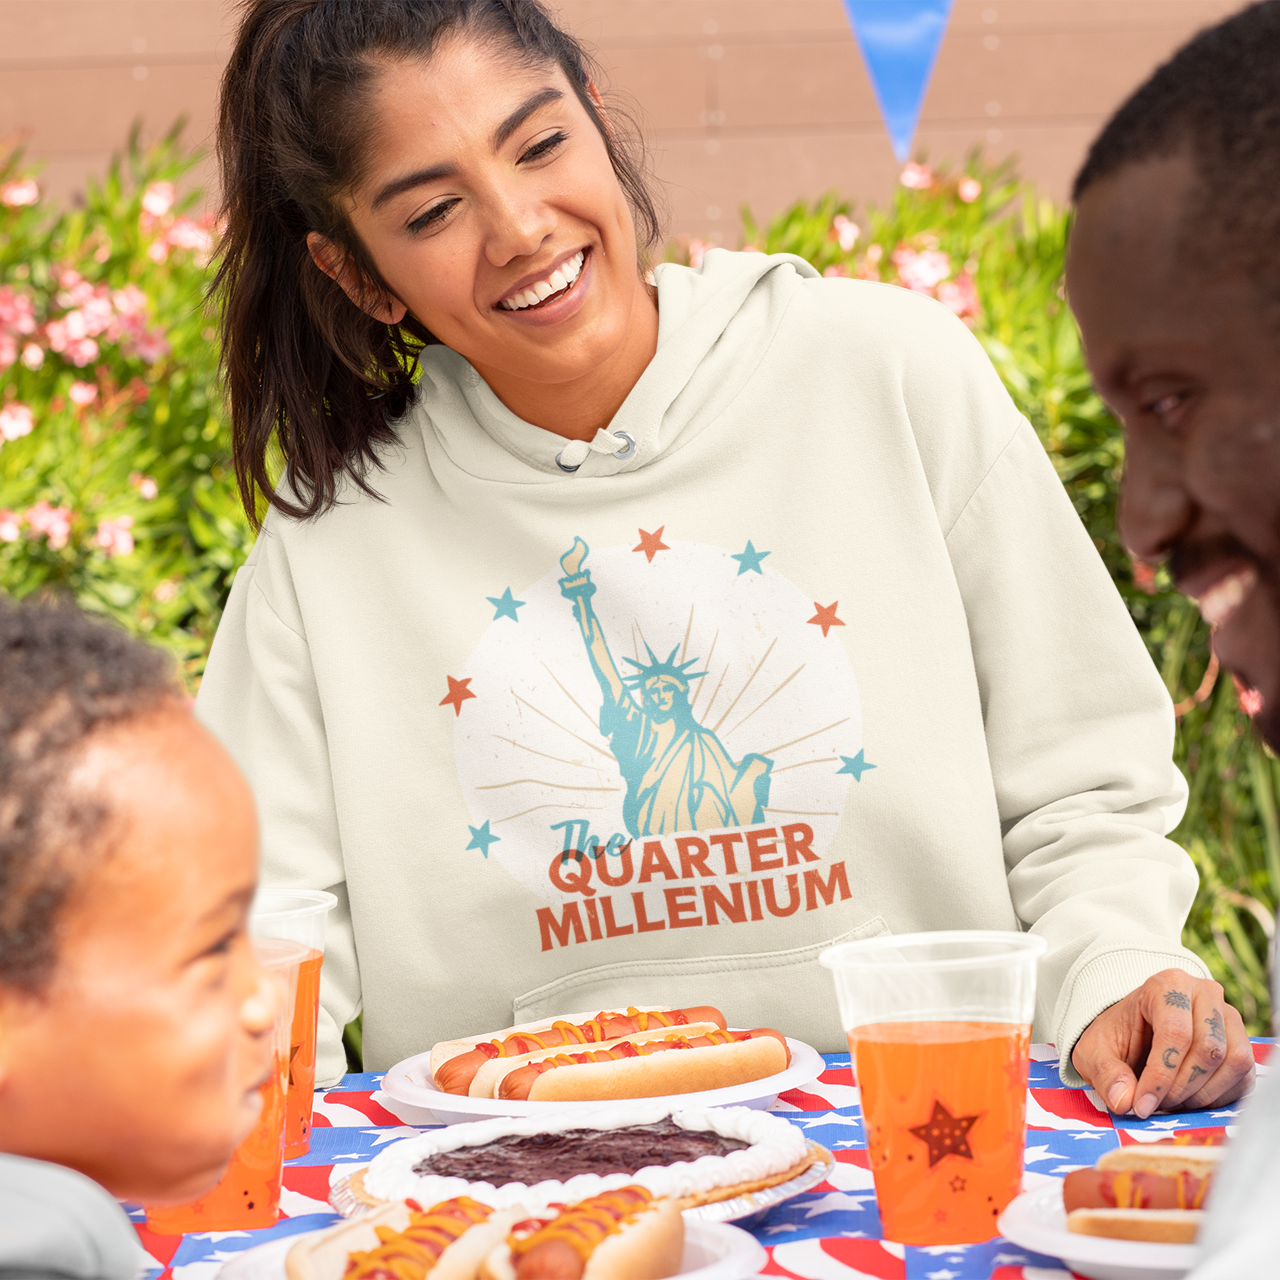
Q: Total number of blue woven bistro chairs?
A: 0